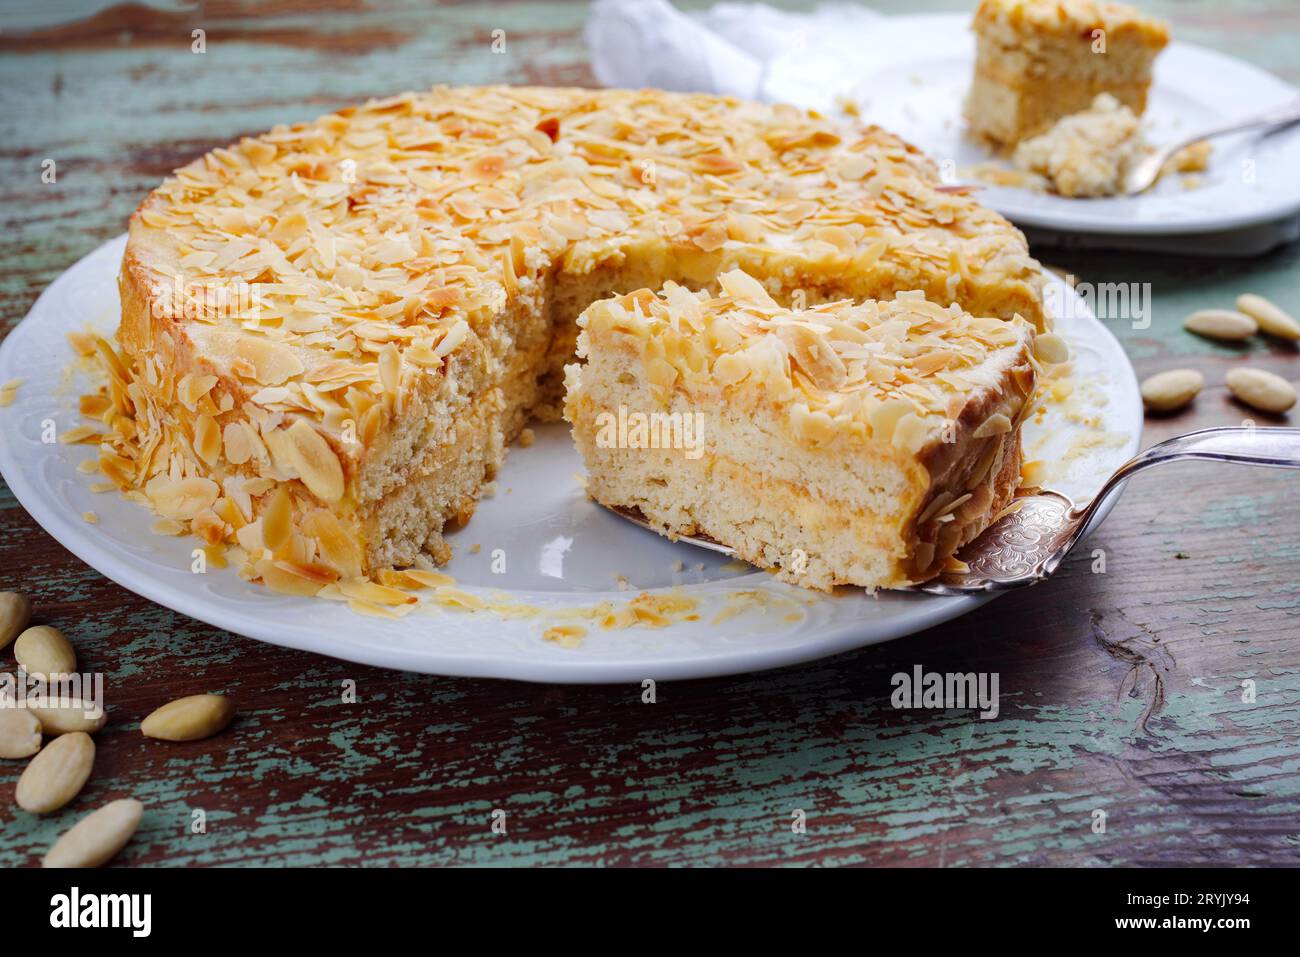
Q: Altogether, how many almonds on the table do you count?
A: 11